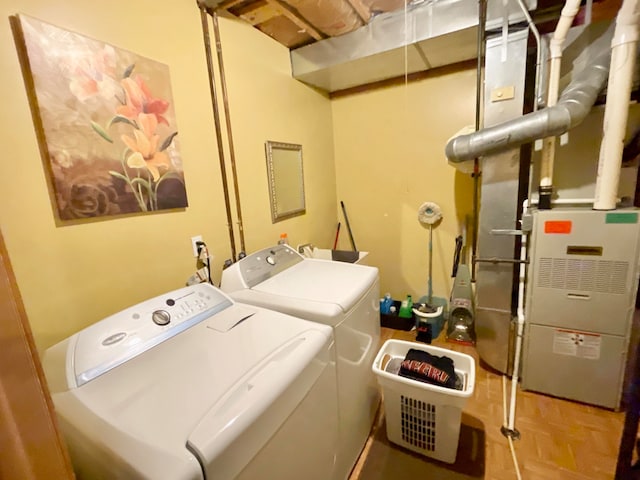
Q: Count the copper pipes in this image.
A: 2